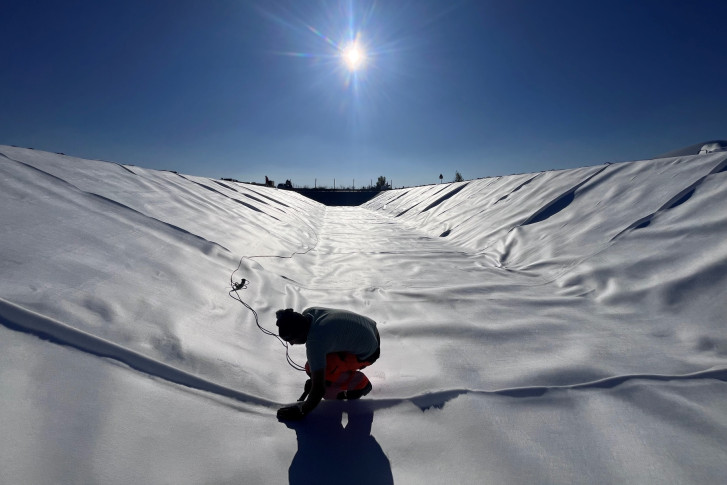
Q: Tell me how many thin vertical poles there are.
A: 5